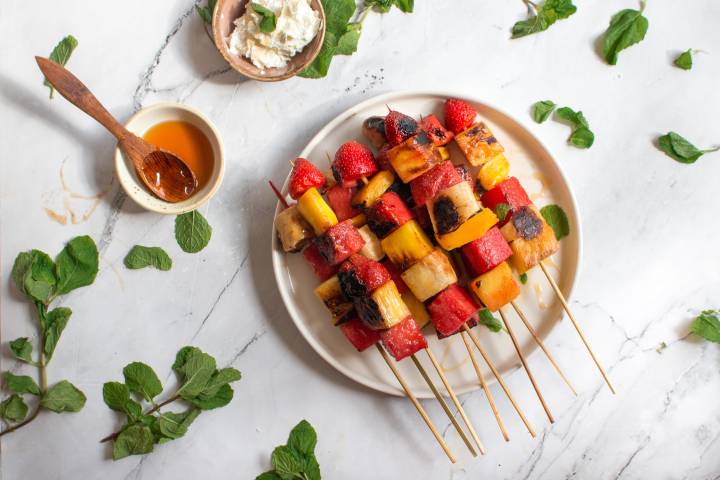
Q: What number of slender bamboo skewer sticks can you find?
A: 8